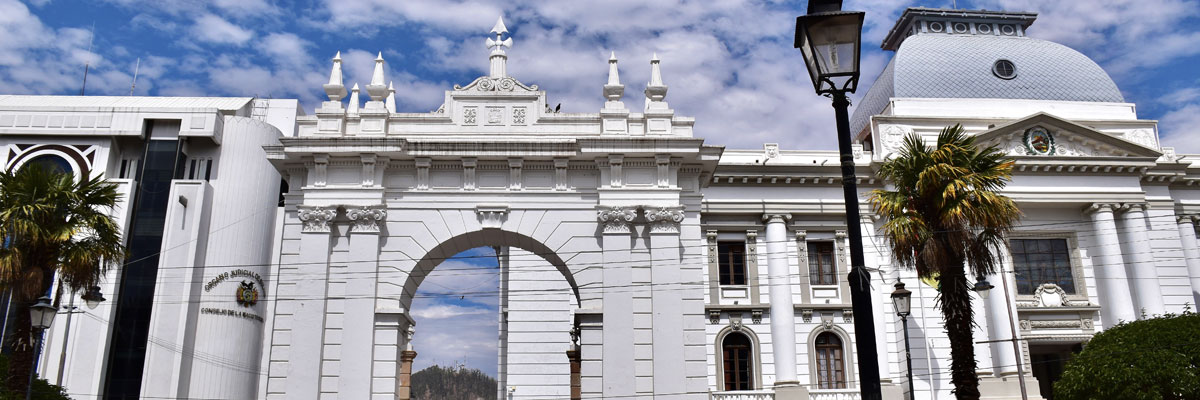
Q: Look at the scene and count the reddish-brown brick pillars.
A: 2